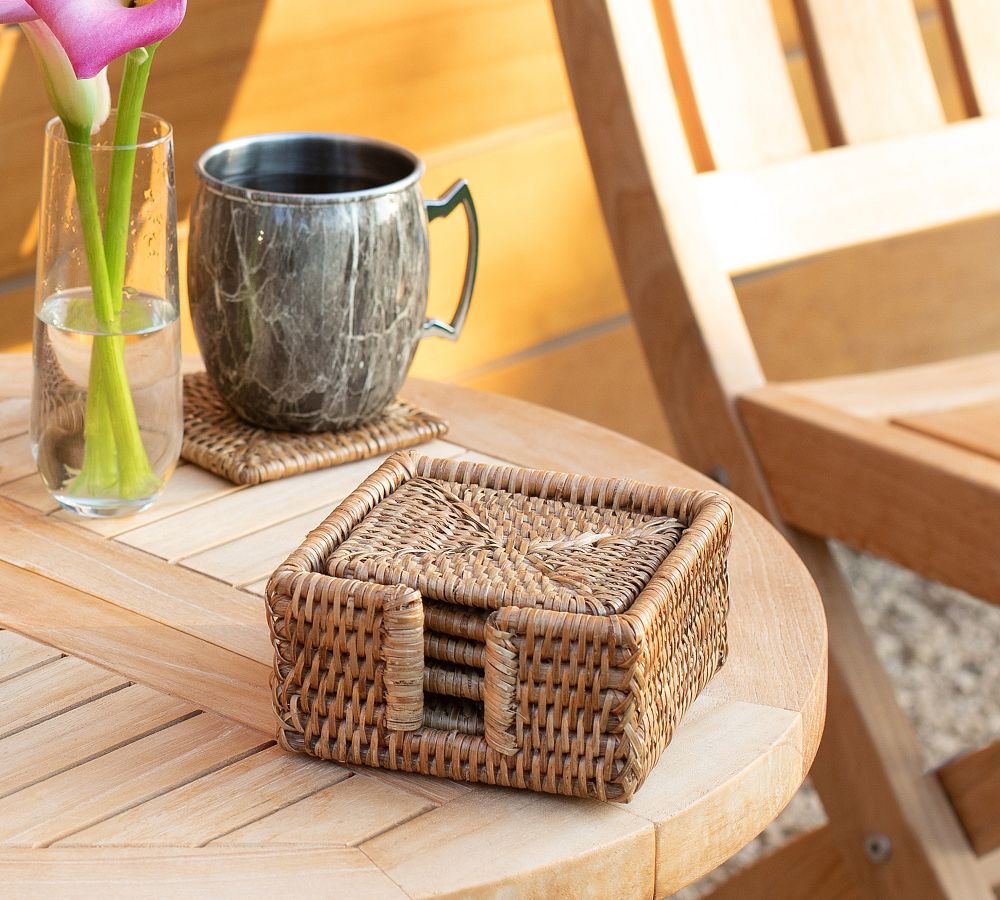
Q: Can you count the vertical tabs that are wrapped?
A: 2